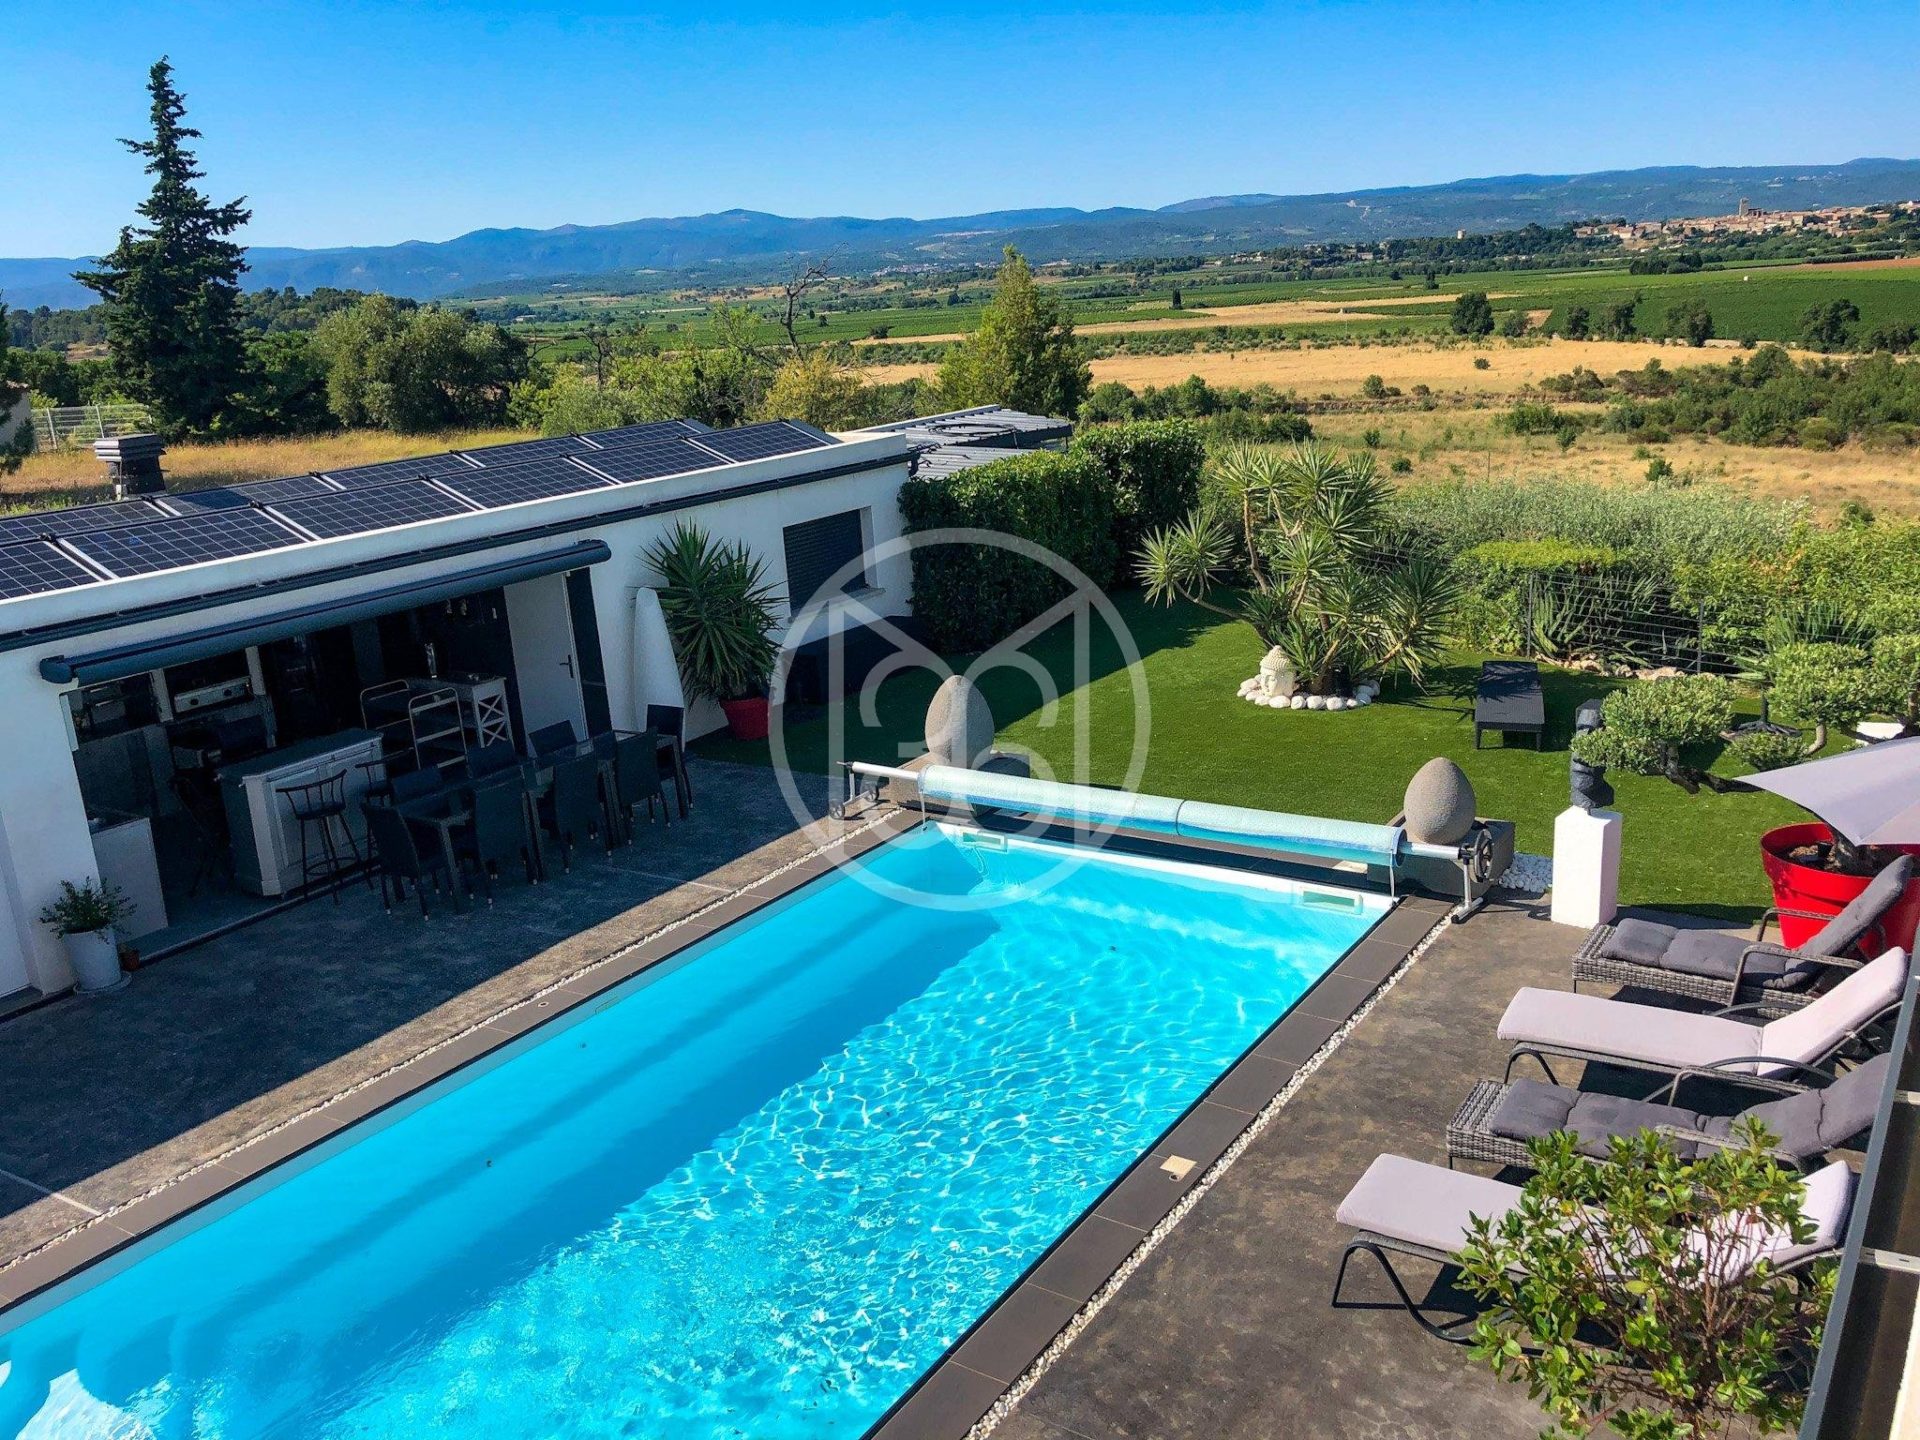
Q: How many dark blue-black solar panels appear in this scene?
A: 11